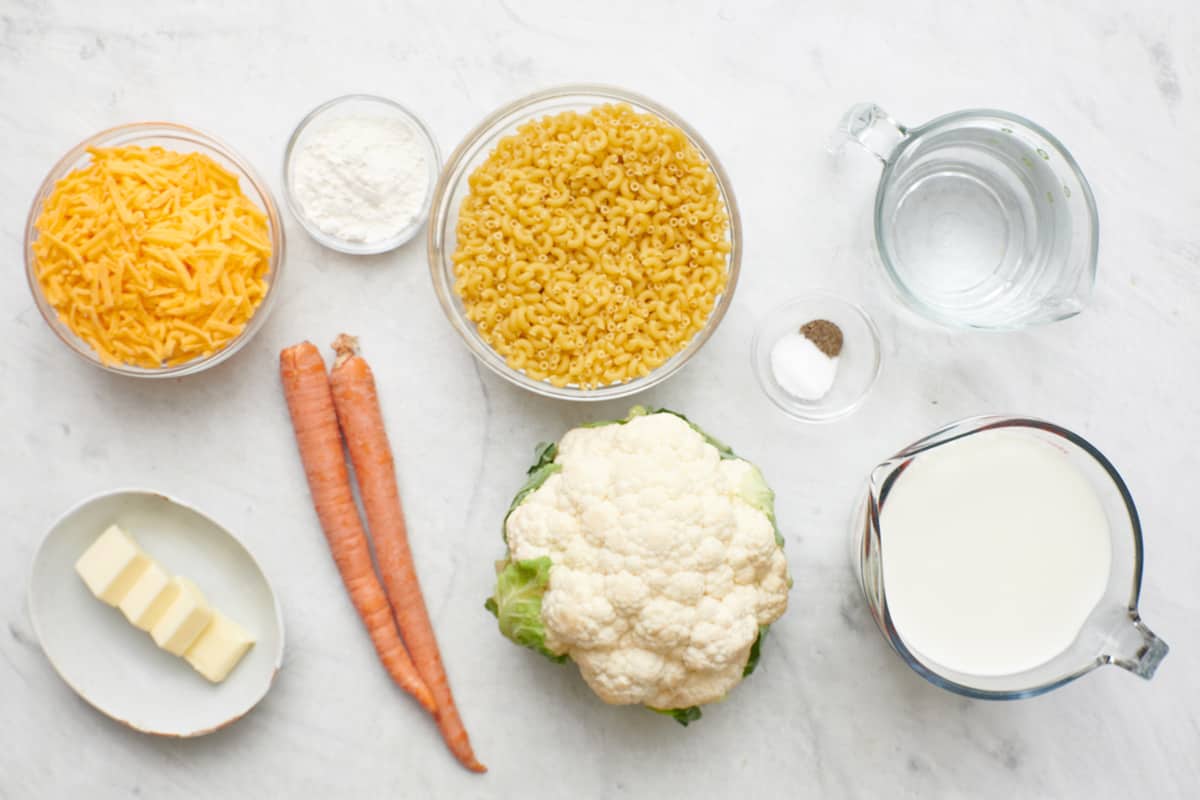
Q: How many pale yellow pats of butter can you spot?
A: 4